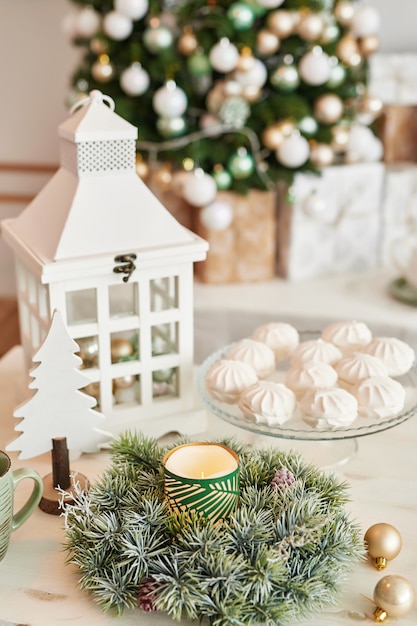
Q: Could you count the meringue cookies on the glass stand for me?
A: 11